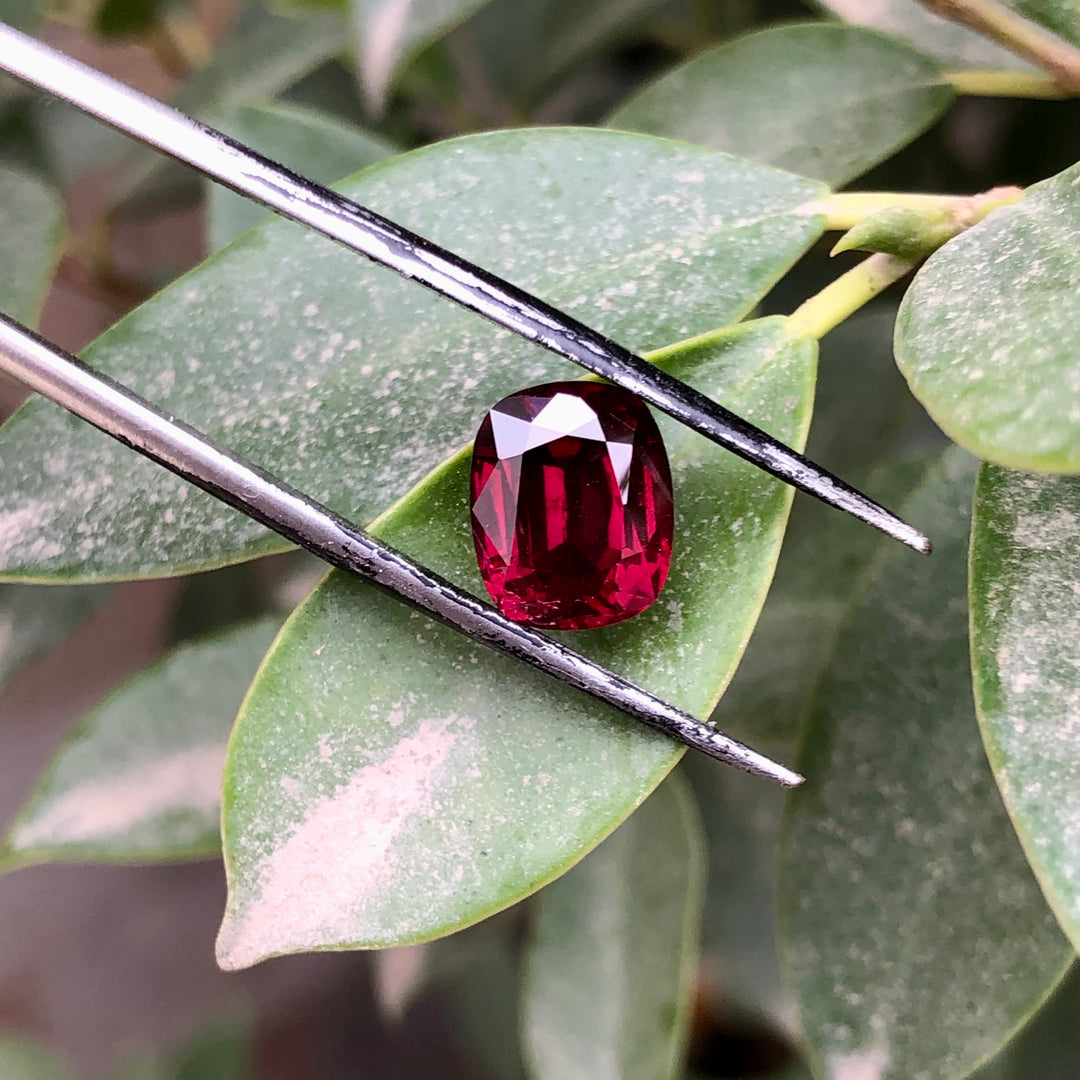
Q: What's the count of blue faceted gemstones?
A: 0